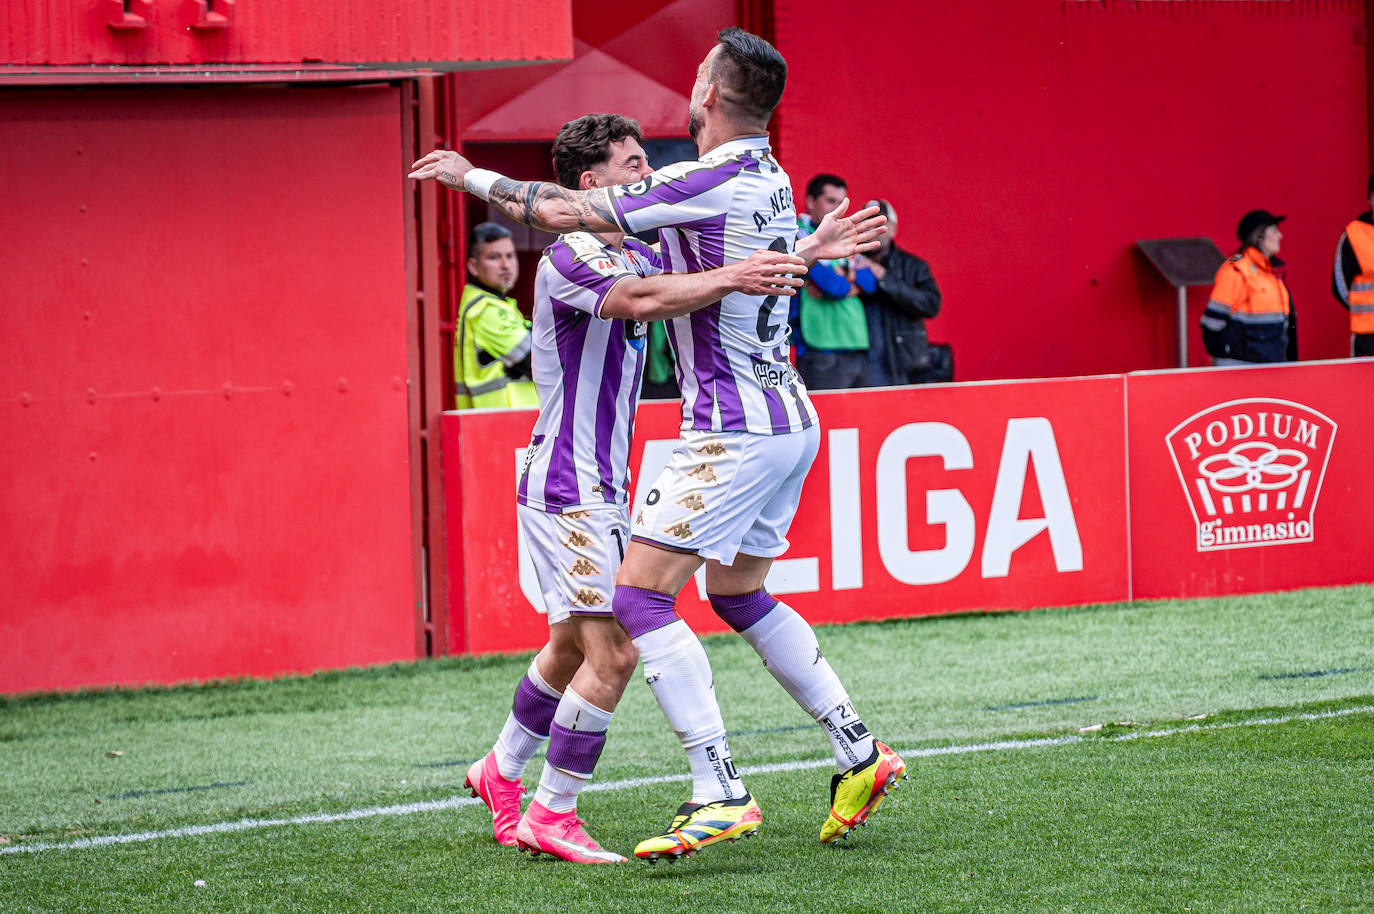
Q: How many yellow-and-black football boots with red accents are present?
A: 2